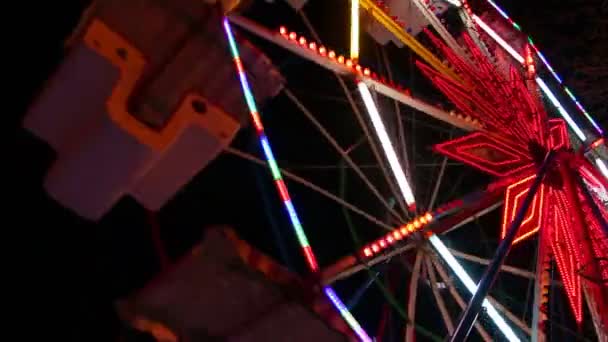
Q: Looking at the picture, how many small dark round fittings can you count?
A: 2